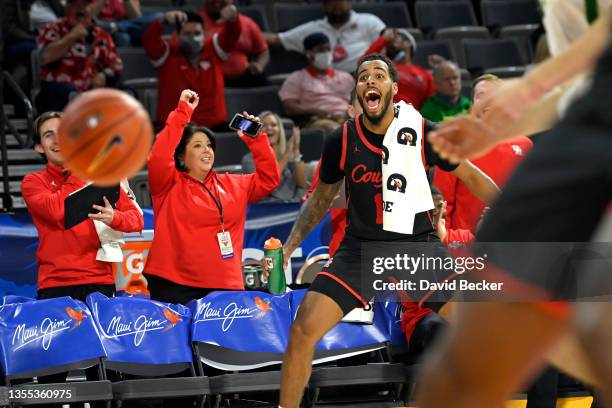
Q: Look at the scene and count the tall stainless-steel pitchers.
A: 0